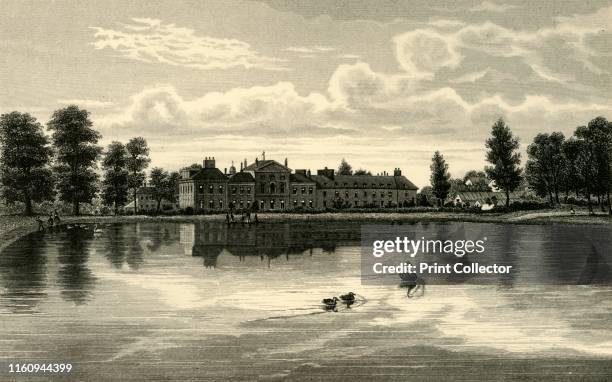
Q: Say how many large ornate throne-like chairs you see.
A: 0